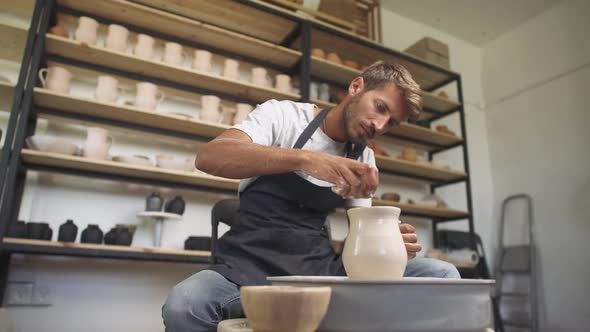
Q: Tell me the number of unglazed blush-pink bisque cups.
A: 14